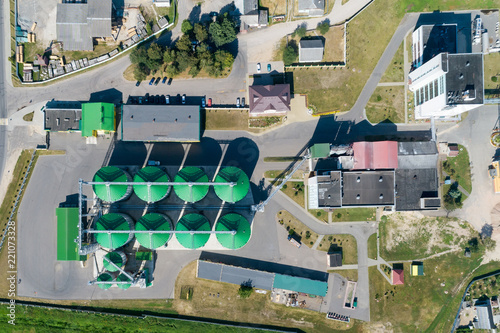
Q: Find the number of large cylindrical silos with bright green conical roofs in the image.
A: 8